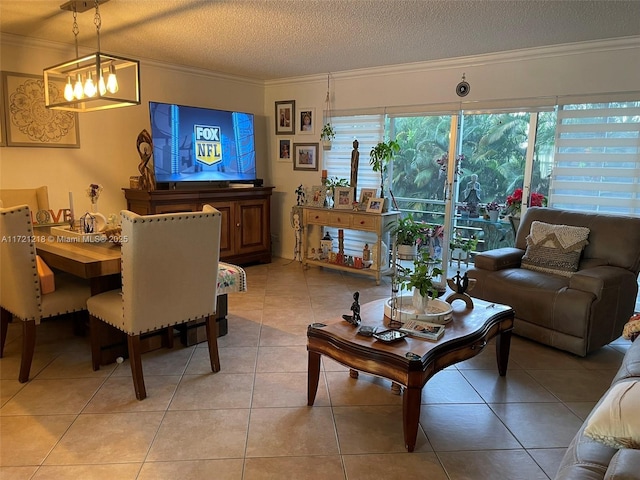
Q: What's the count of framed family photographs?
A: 8